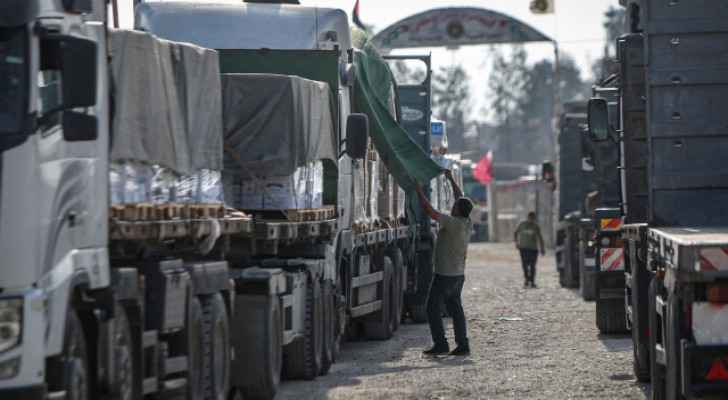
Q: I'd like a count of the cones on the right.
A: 0